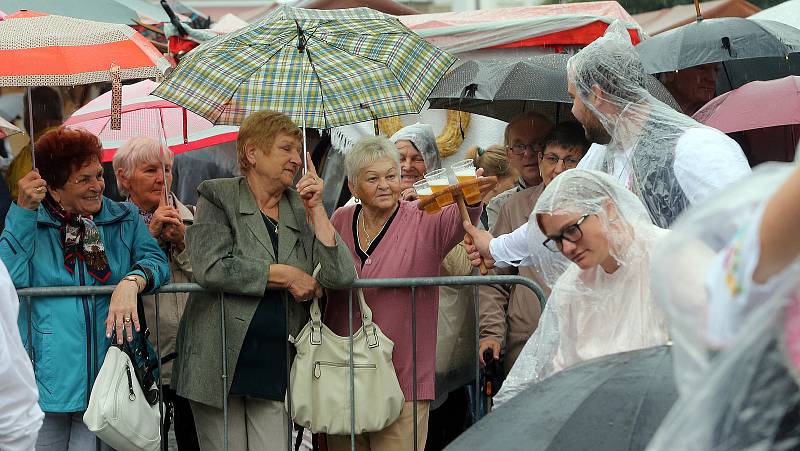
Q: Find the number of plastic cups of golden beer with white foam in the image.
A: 3